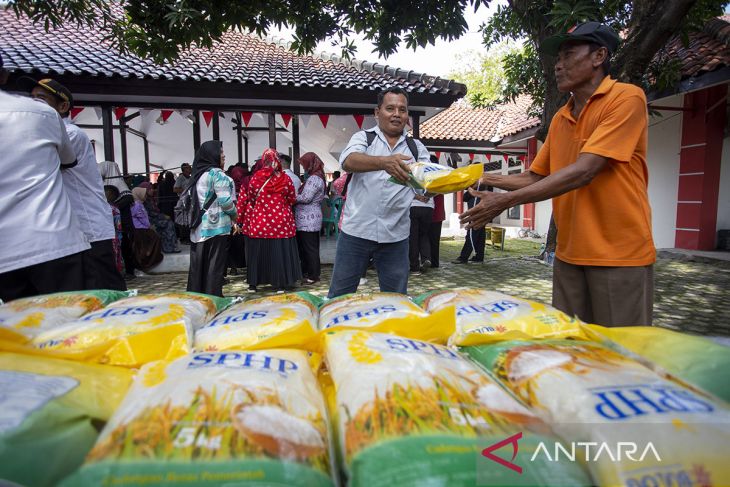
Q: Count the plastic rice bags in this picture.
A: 11